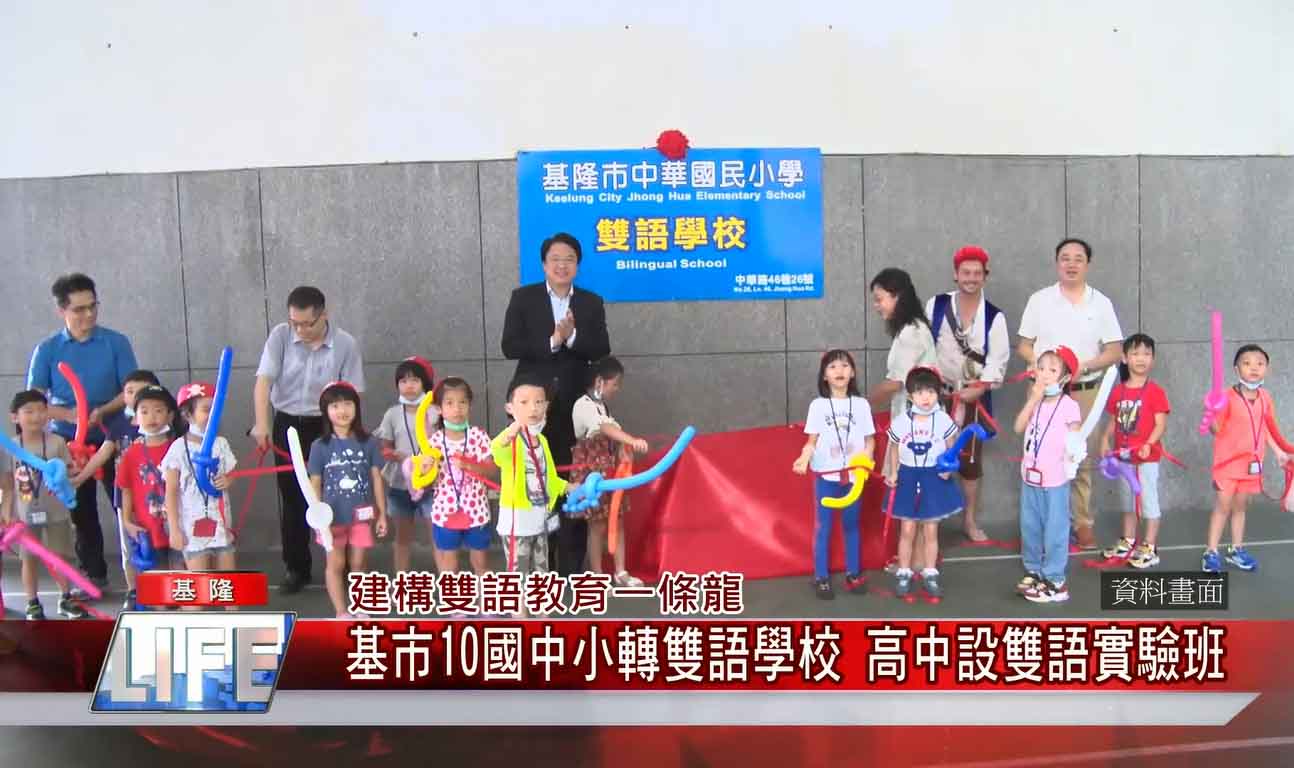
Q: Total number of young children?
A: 14